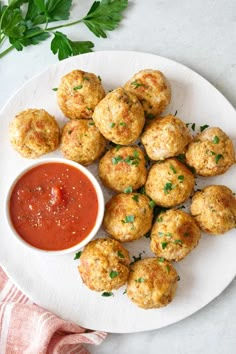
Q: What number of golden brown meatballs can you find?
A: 14